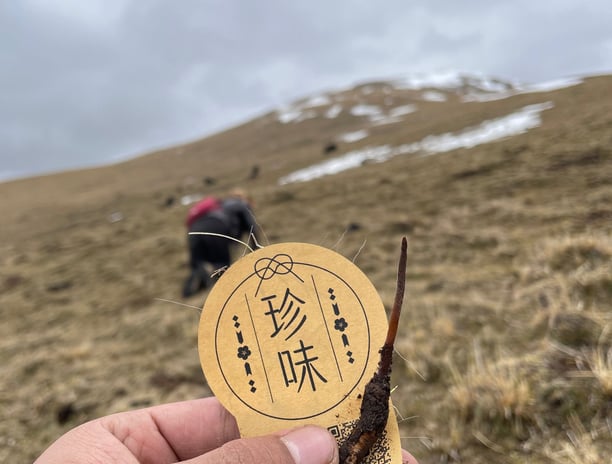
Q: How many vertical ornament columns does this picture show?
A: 2